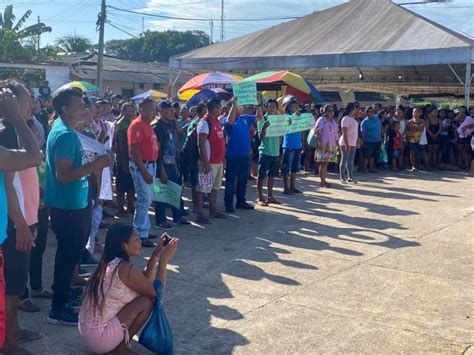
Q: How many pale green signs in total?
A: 4